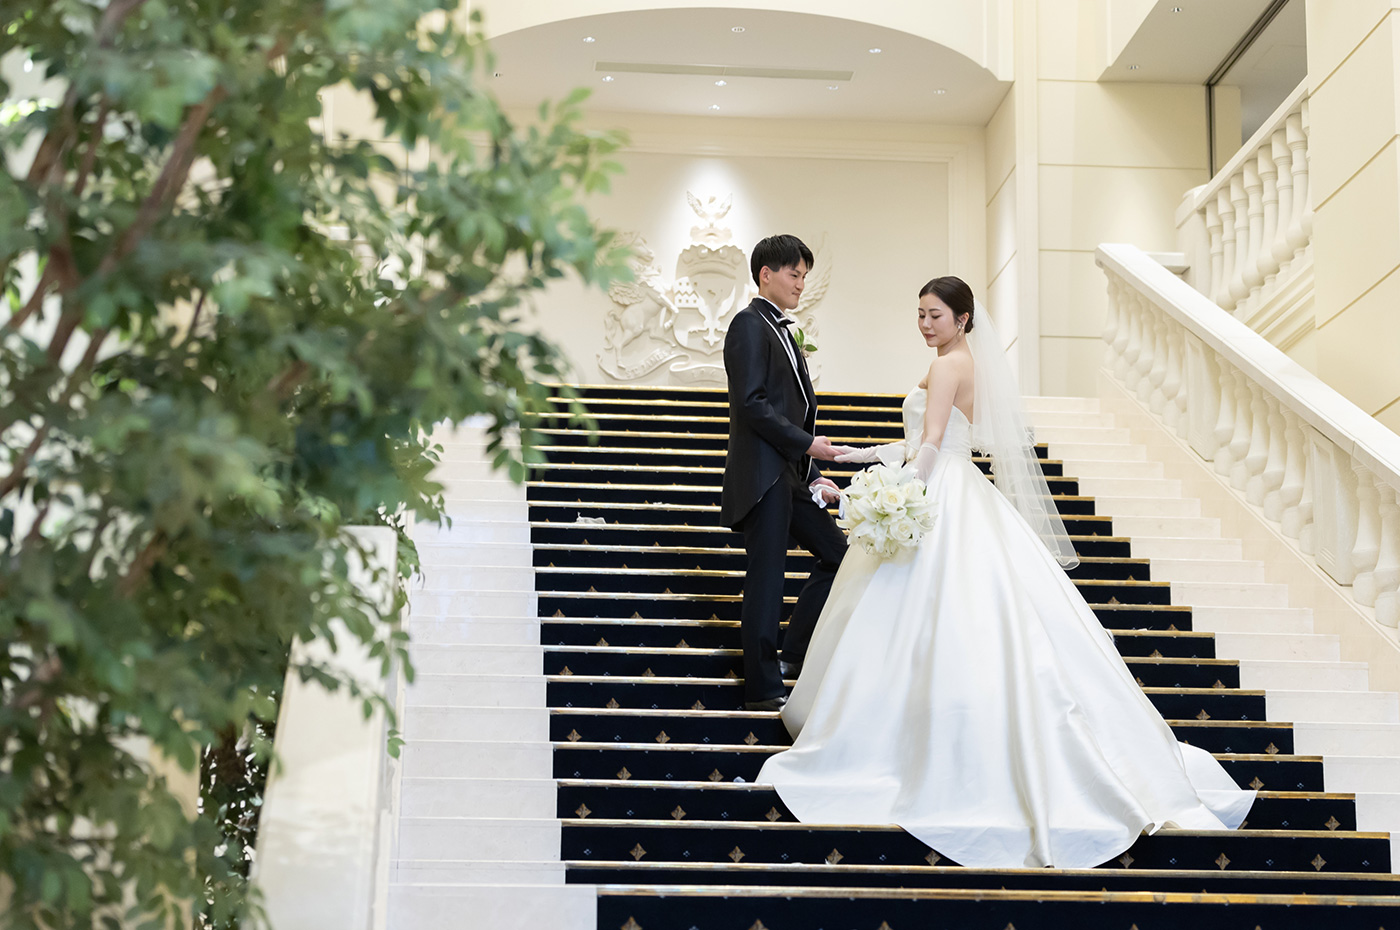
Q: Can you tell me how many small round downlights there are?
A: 11